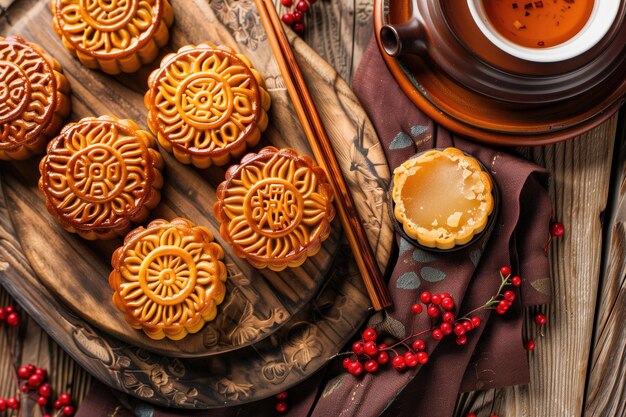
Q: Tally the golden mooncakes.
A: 6